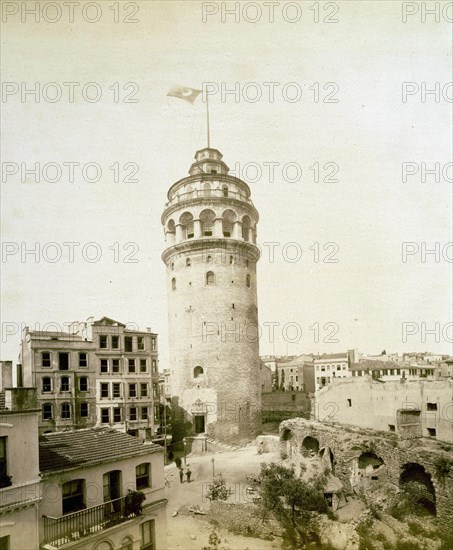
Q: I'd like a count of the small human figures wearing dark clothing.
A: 2